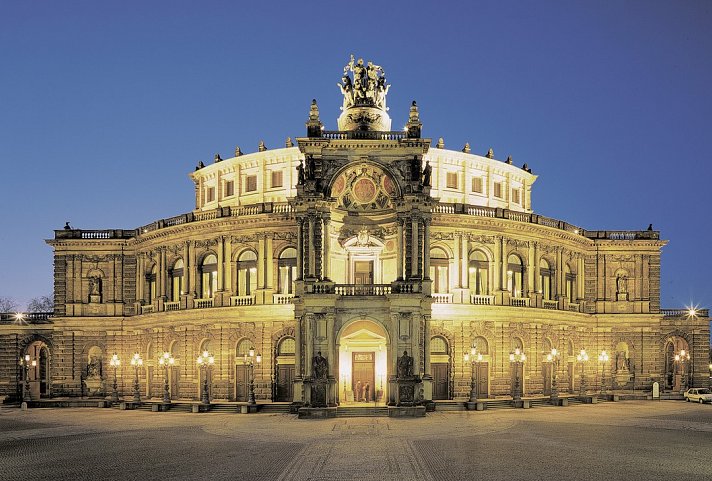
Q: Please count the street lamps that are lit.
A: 12